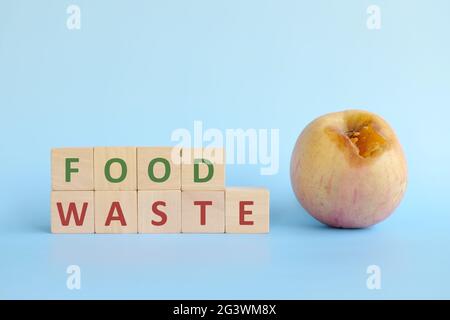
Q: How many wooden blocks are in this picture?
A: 9